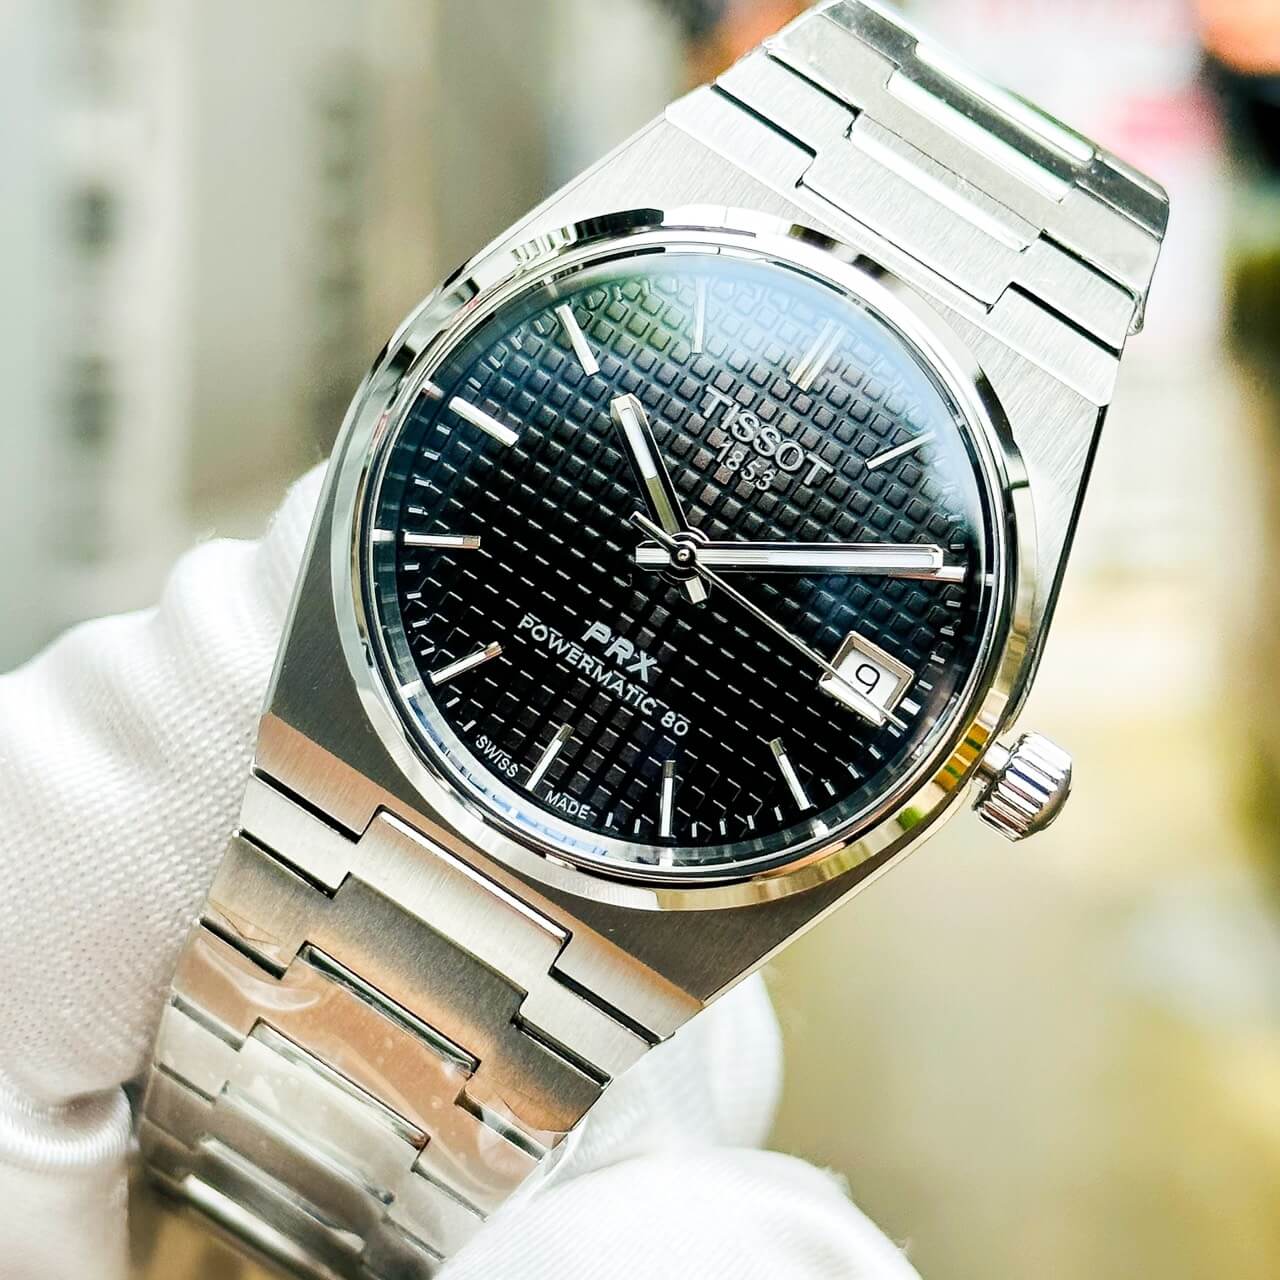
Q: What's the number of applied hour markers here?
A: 11